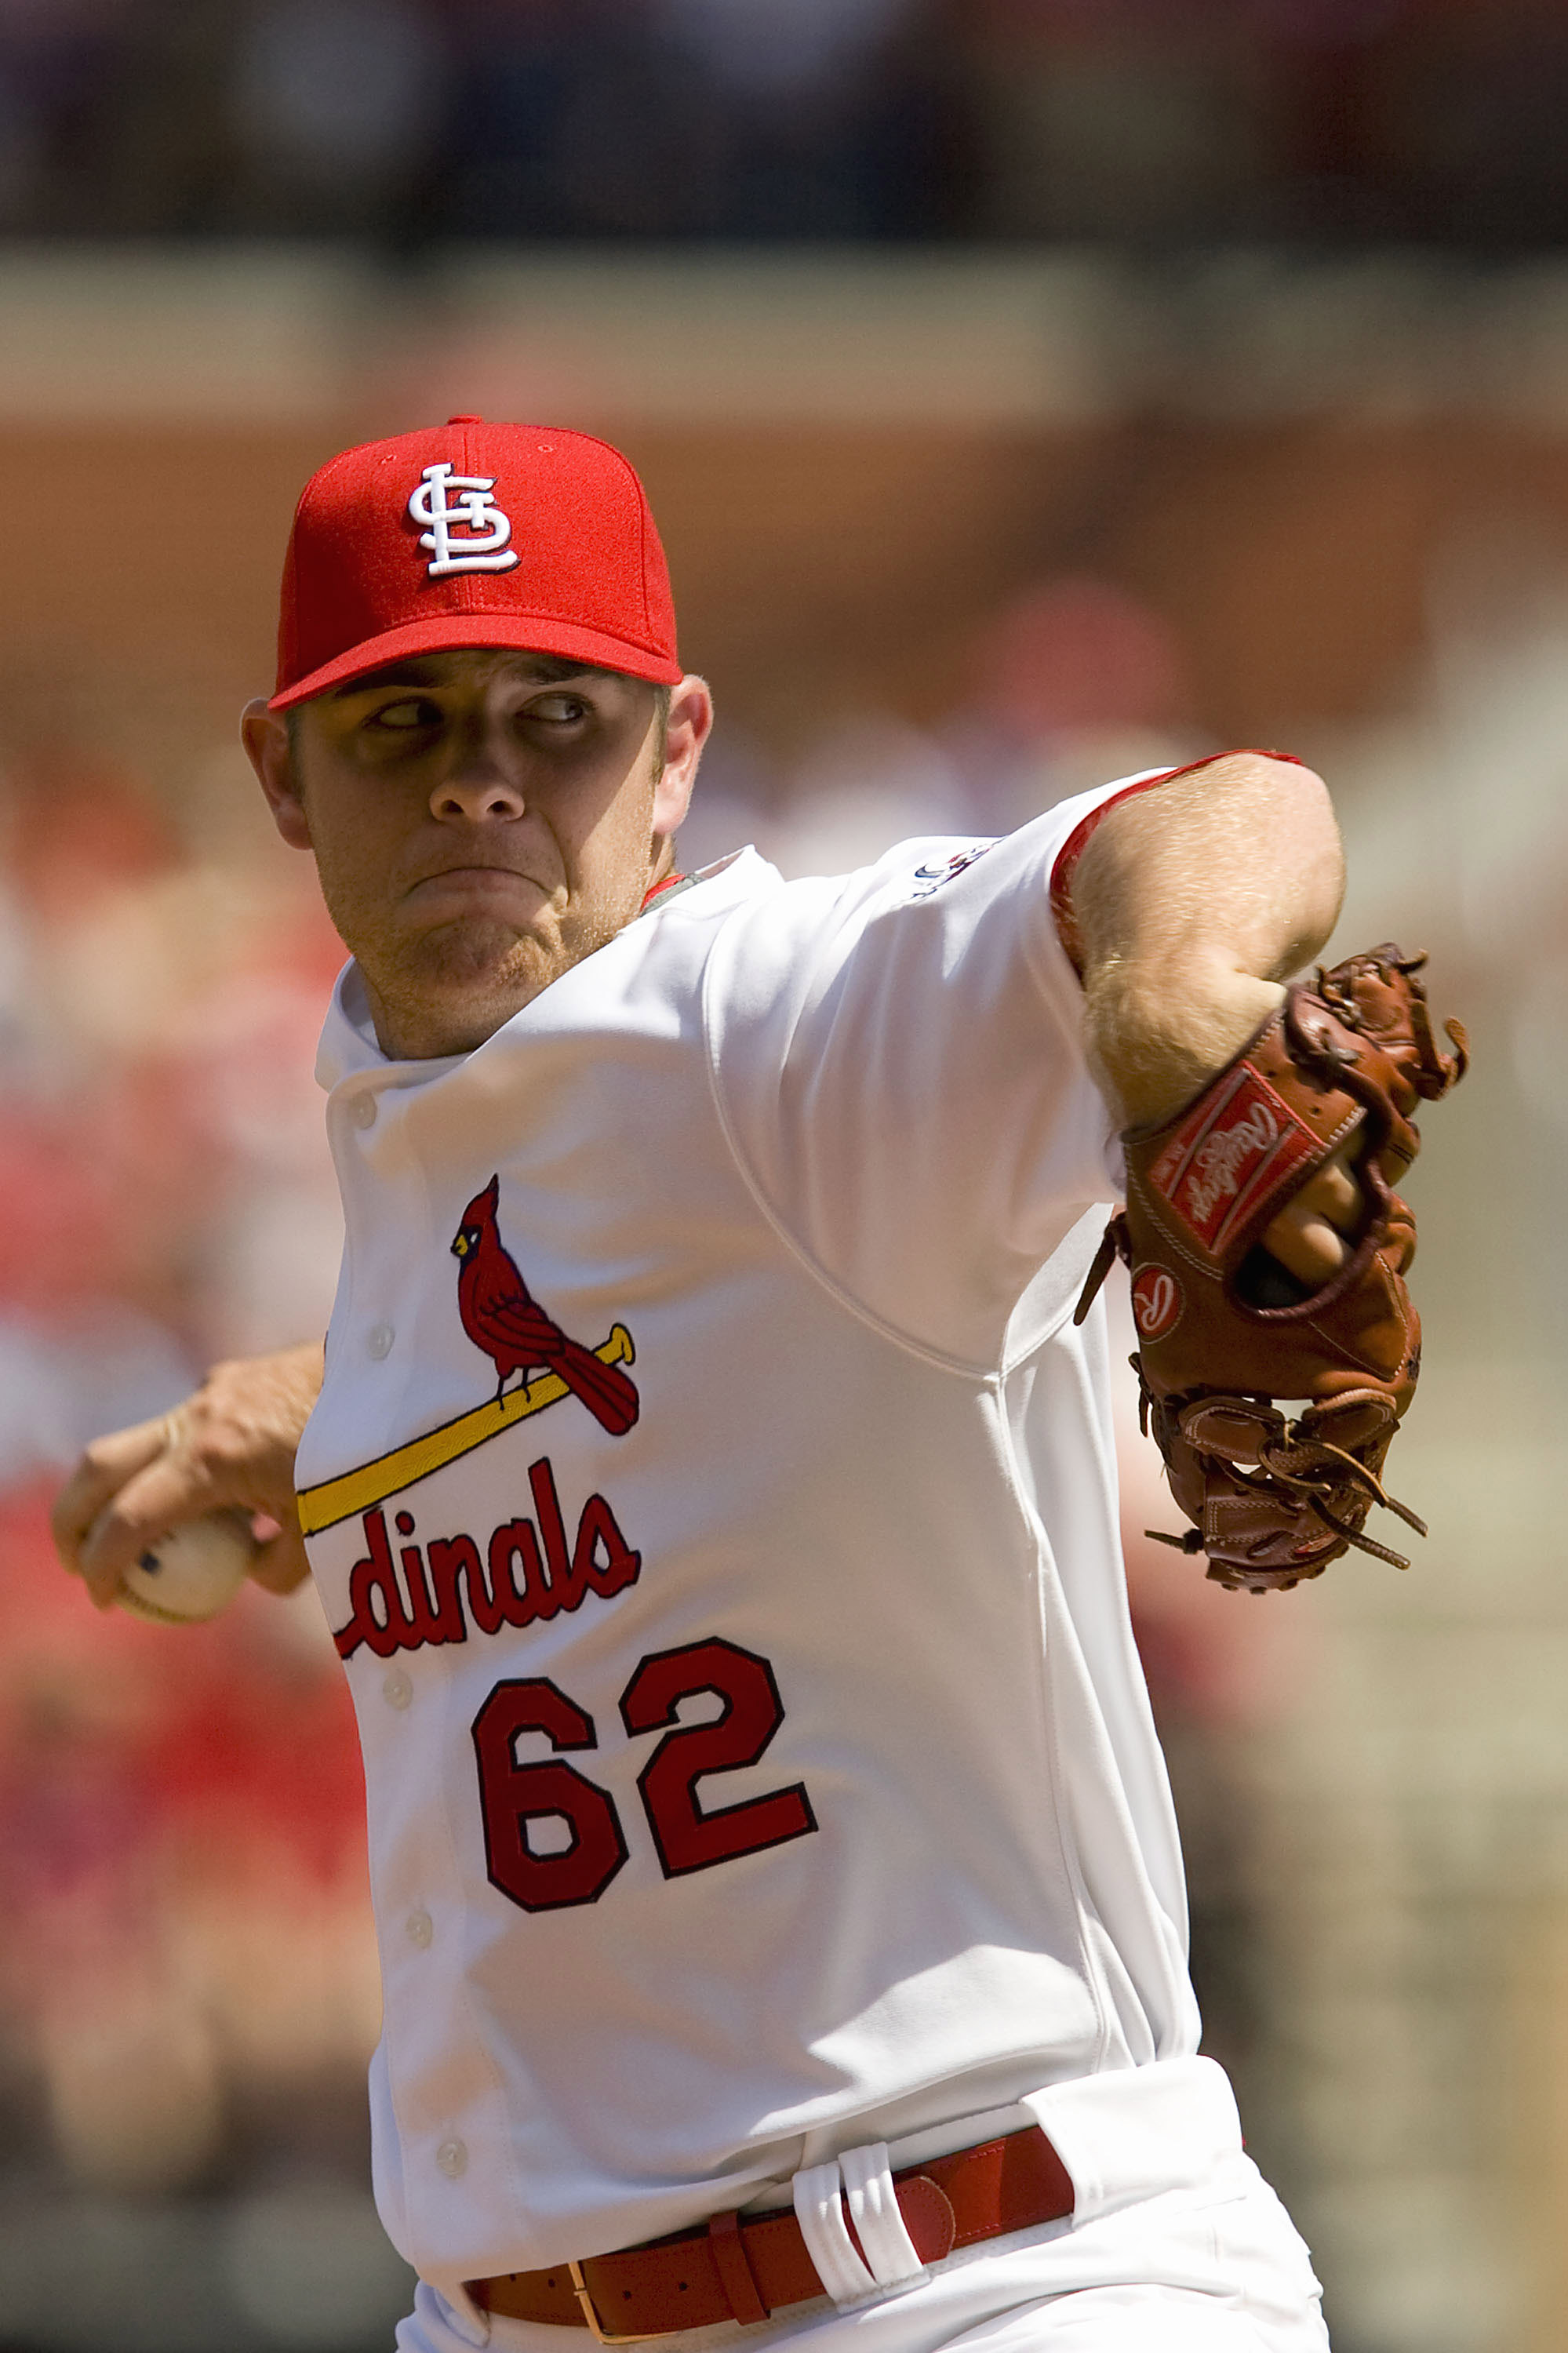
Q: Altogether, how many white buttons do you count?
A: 5